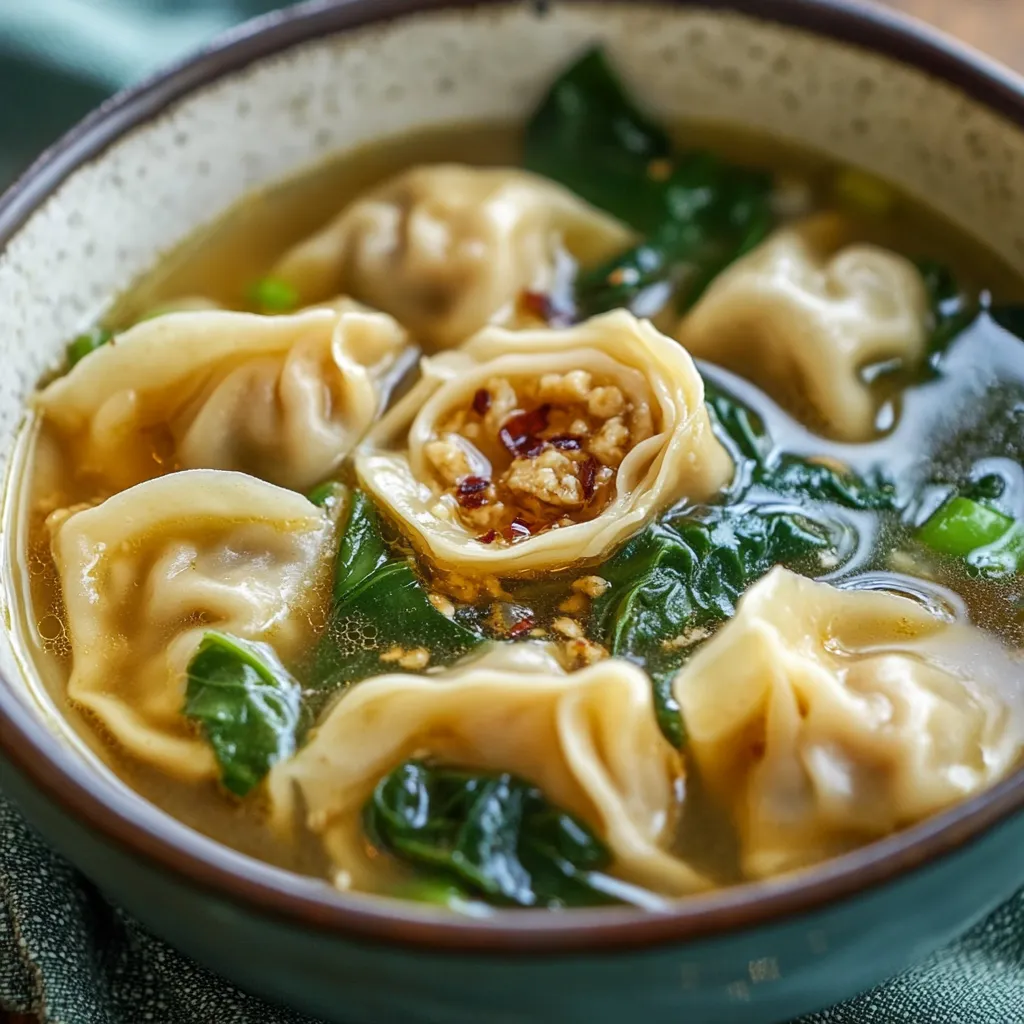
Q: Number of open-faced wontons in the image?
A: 1